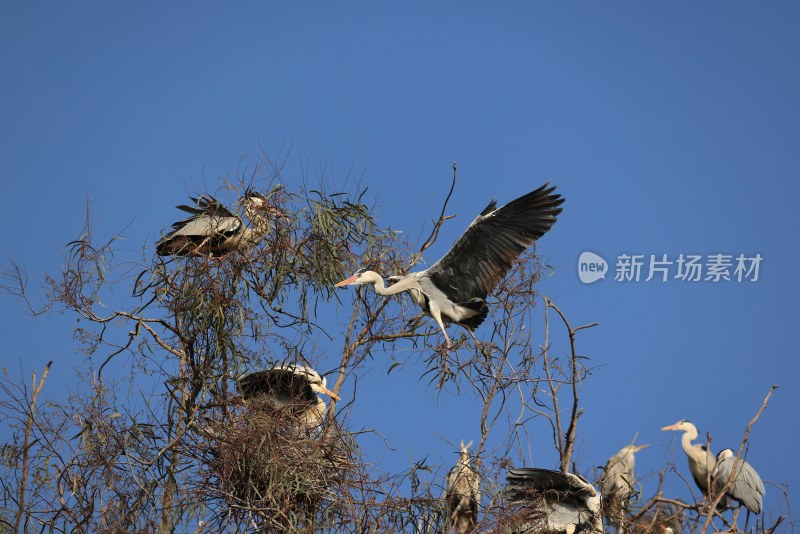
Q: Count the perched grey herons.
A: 7